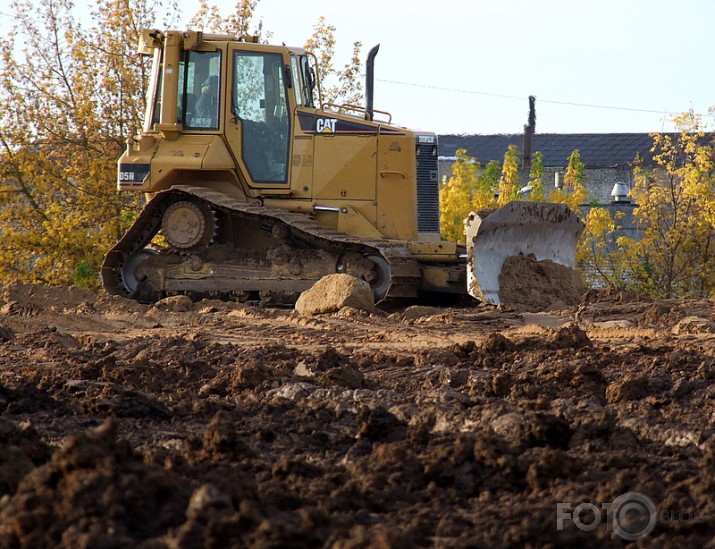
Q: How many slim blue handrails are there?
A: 0